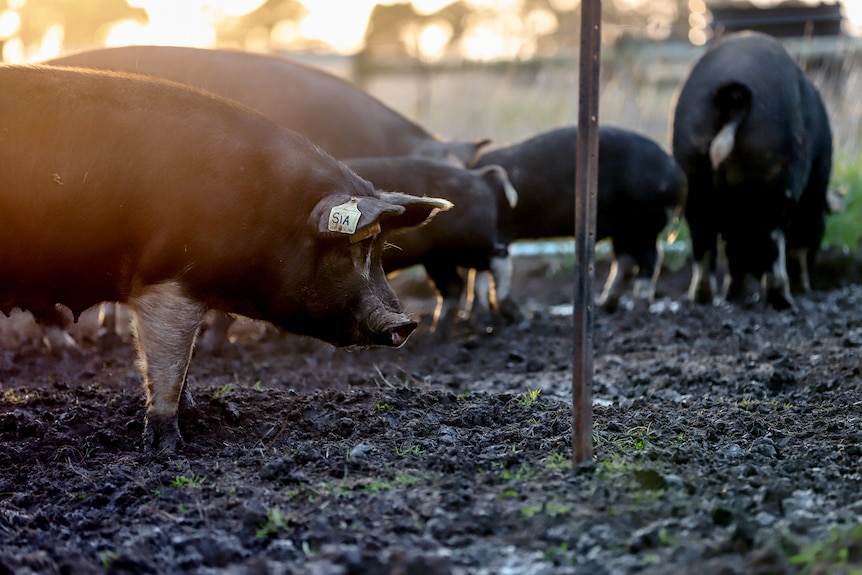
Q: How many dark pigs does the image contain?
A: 5